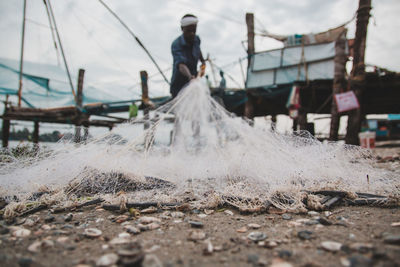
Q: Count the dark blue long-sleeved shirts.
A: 1